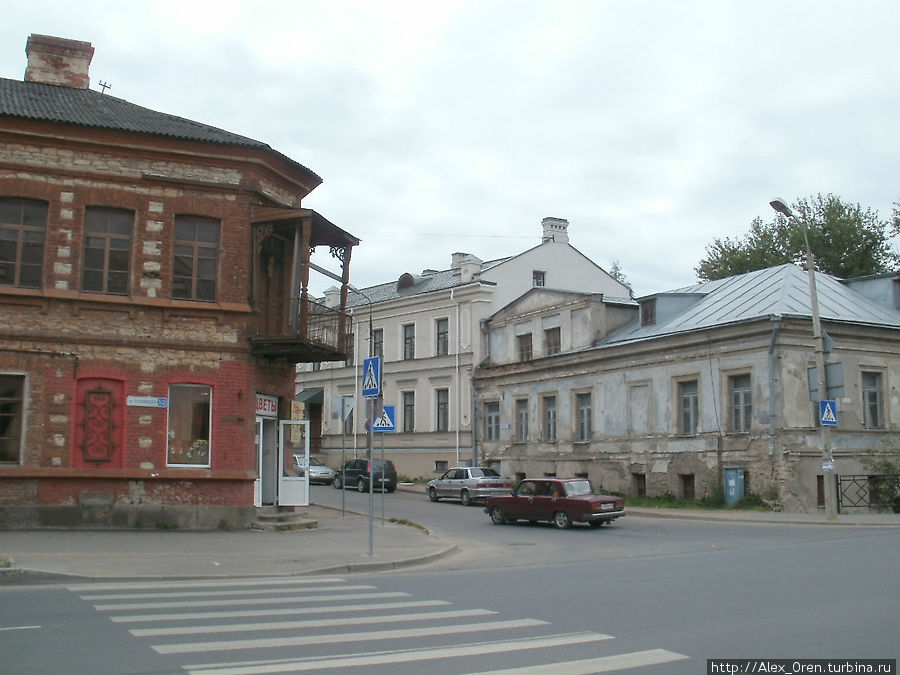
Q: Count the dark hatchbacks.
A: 1